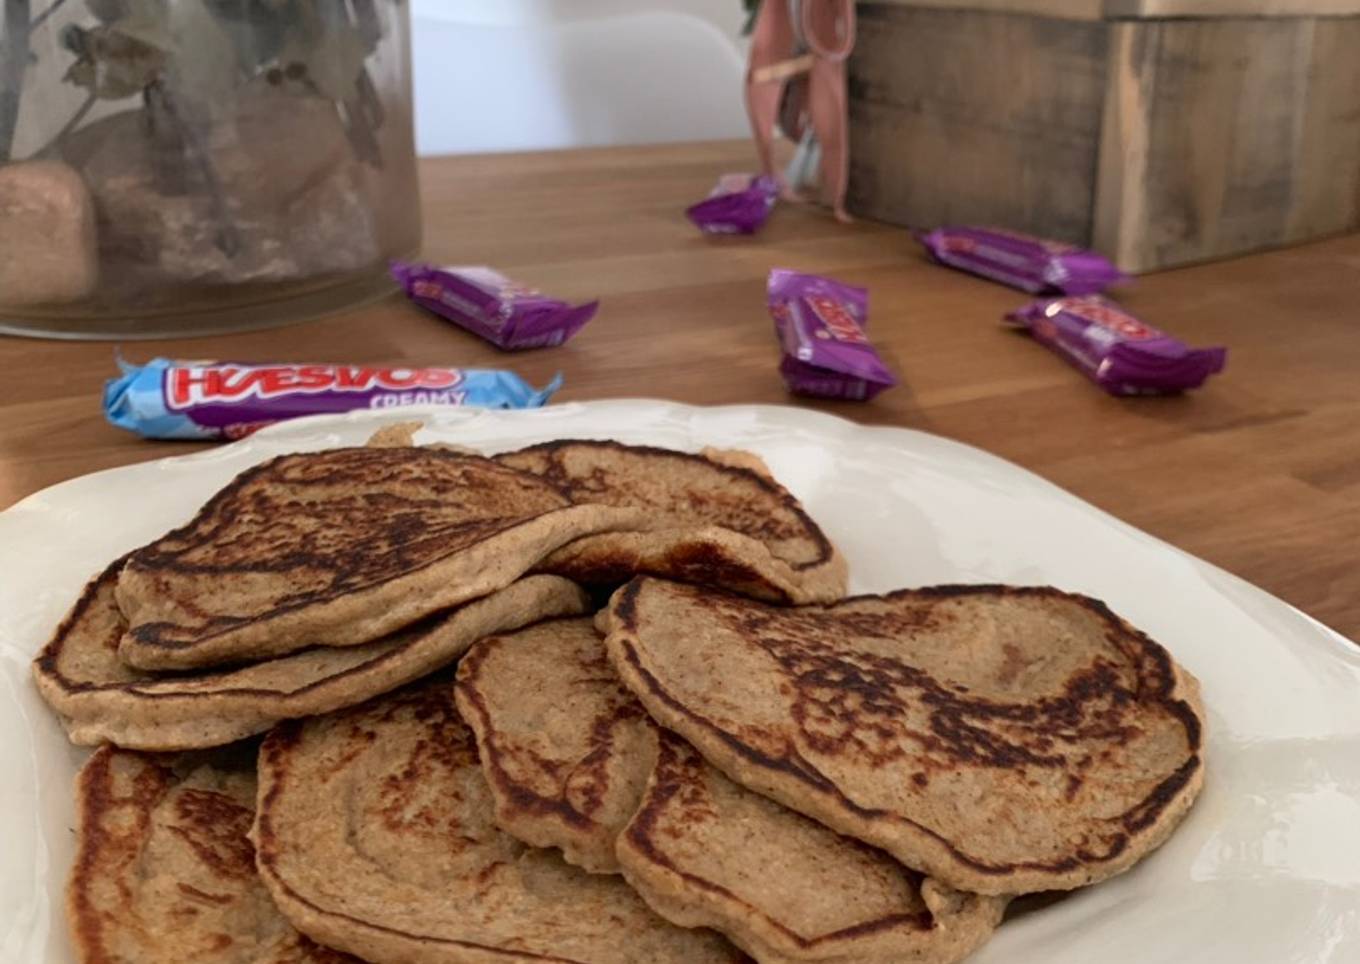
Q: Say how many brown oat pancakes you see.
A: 8